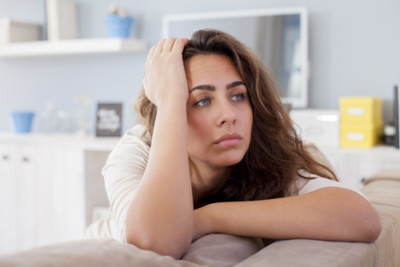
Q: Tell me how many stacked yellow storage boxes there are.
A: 2